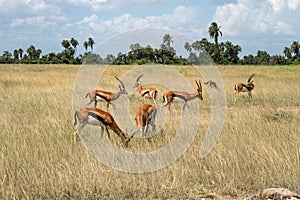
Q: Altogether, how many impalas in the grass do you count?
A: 7